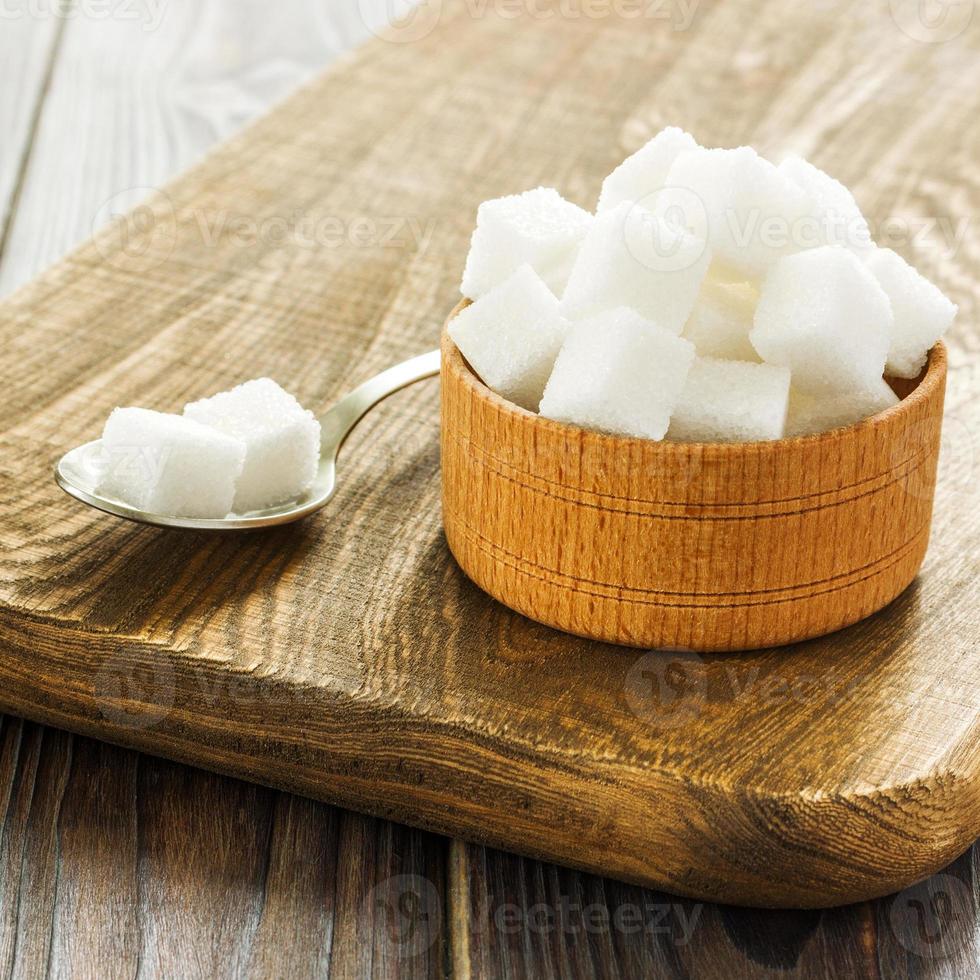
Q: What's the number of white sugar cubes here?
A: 14